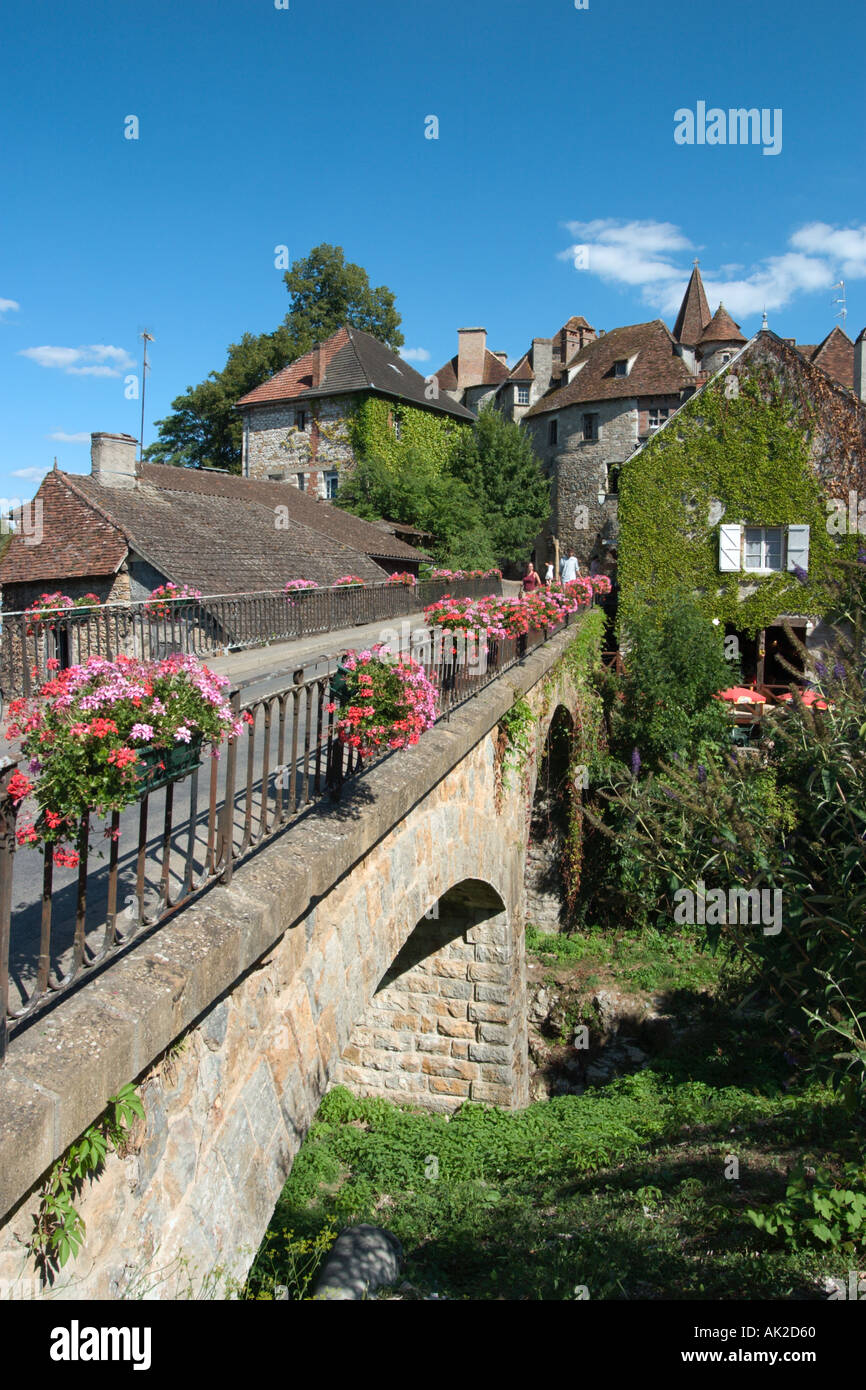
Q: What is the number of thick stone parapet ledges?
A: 1